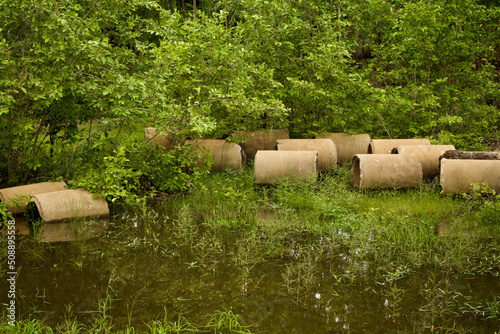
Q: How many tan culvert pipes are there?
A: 12